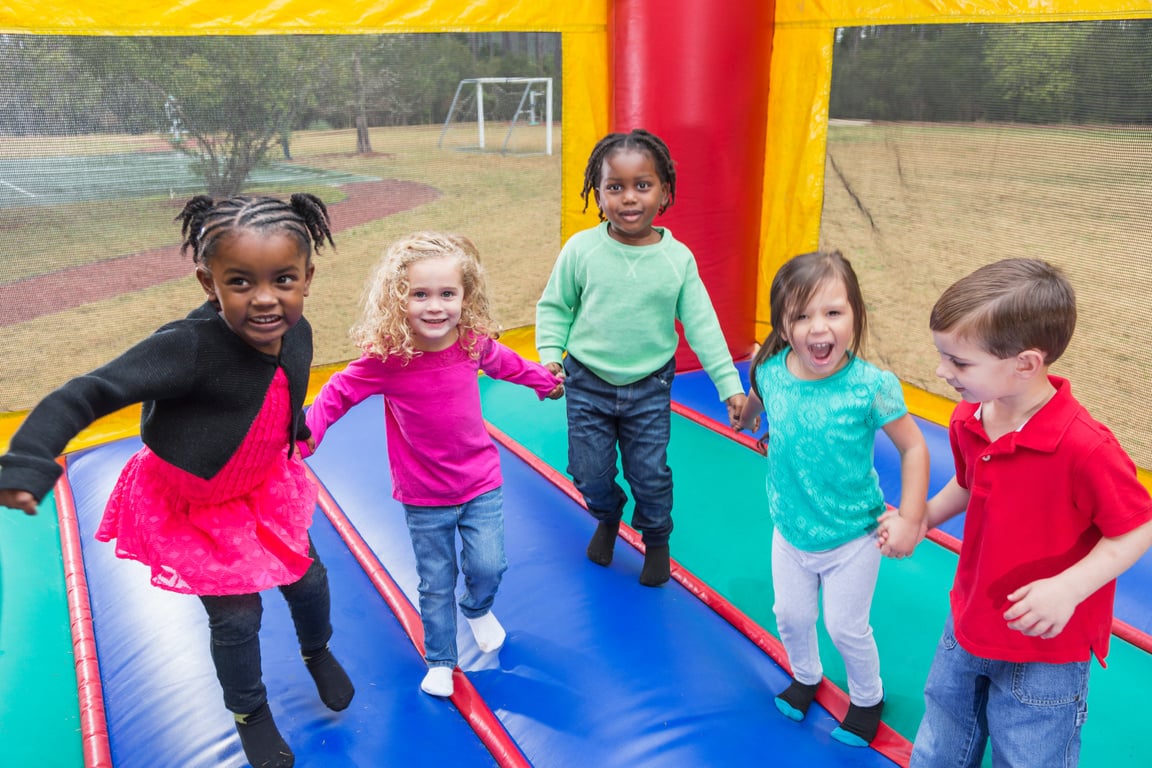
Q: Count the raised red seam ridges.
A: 4